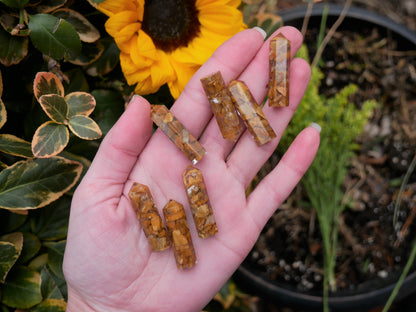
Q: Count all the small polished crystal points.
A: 7